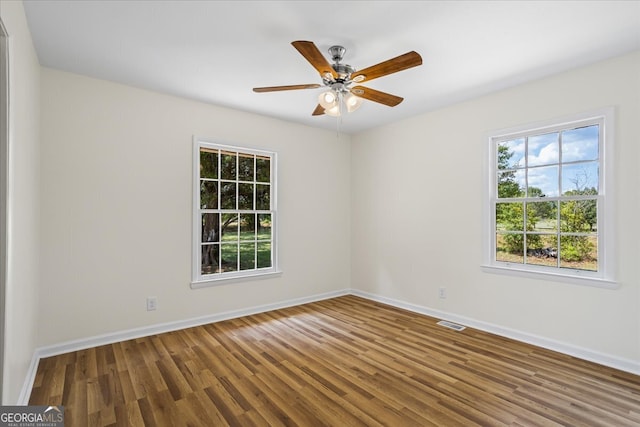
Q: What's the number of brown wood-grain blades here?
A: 5